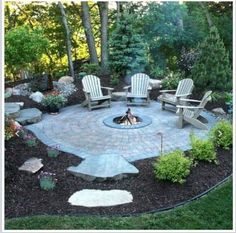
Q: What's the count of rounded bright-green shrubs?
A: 3